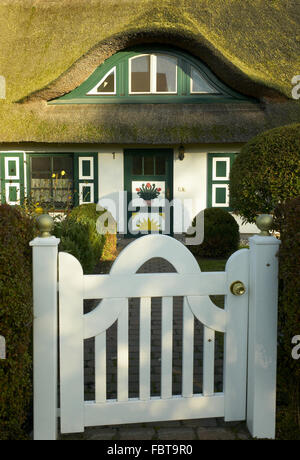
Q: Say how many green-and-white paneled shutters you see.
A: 3